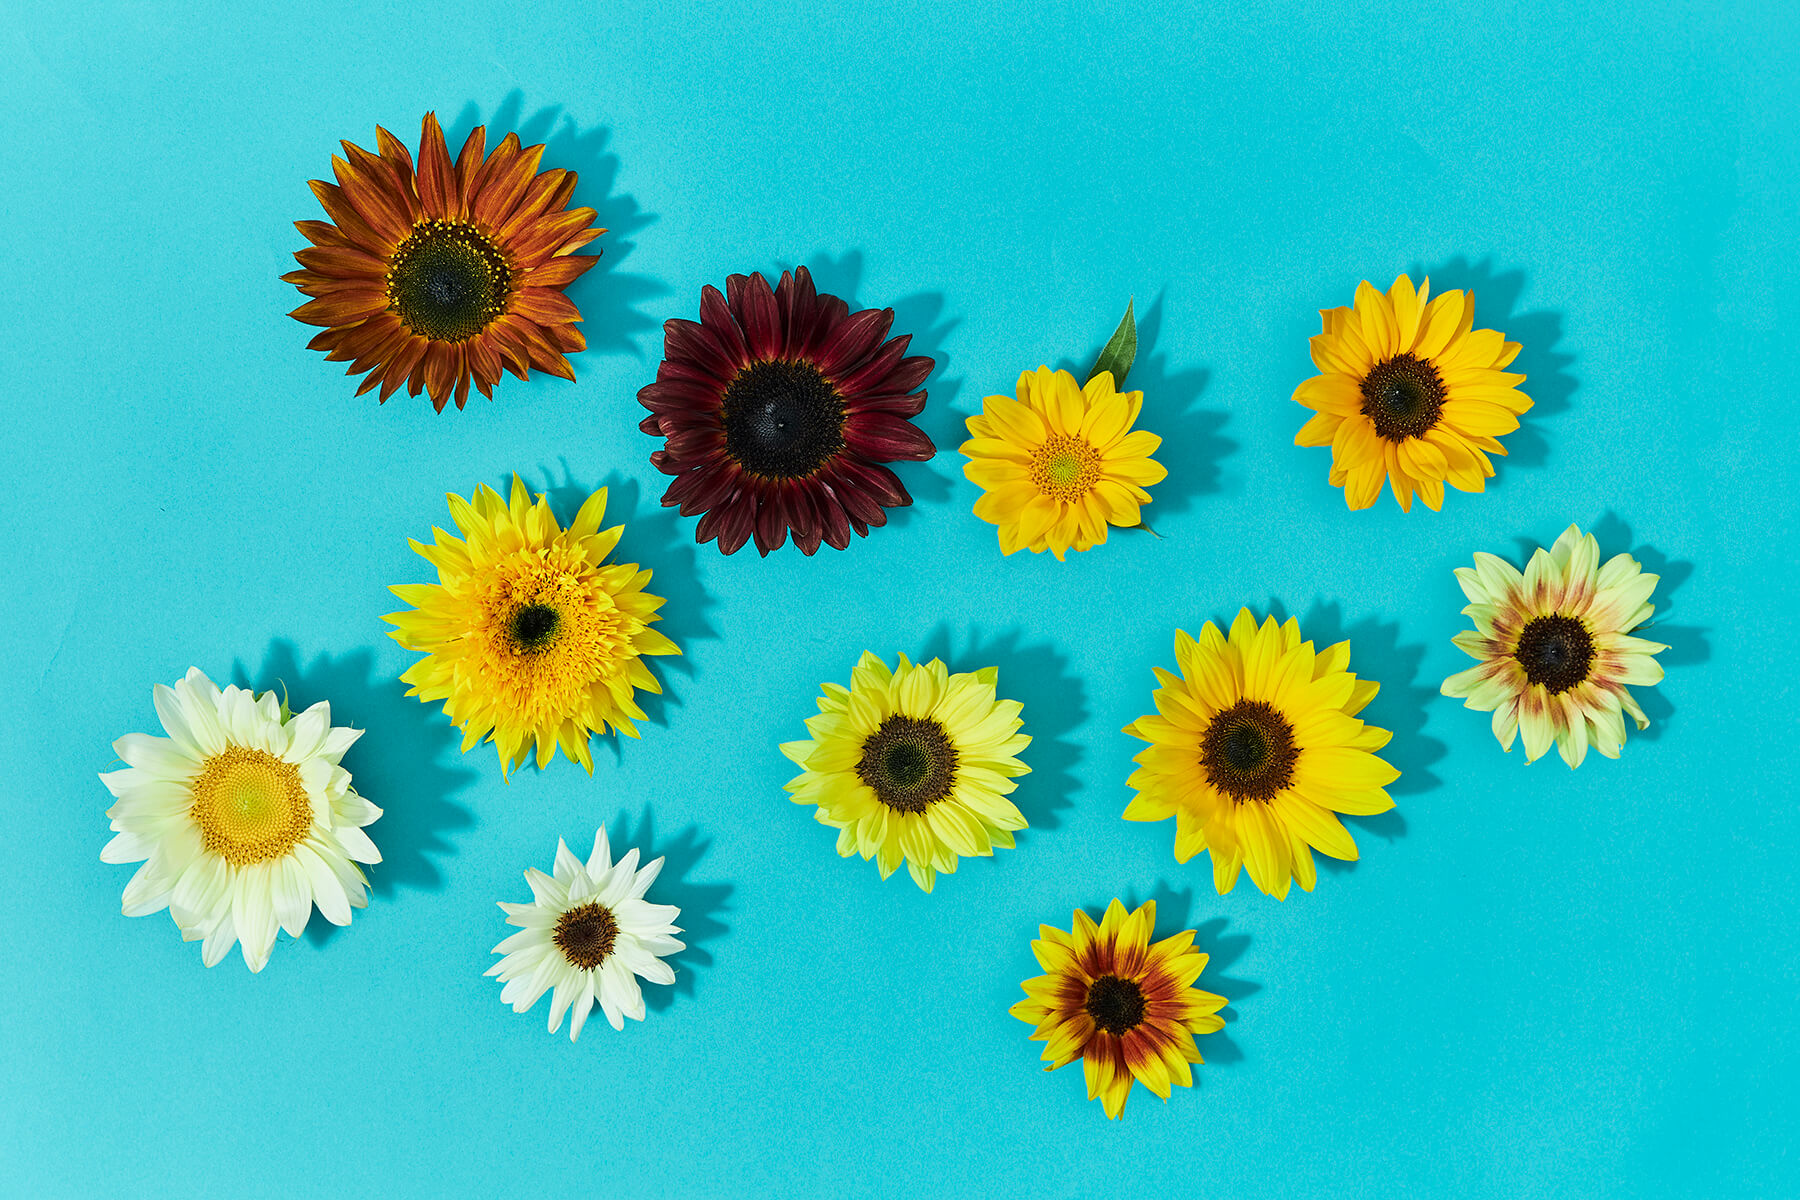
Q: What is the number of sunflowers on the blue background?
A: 11